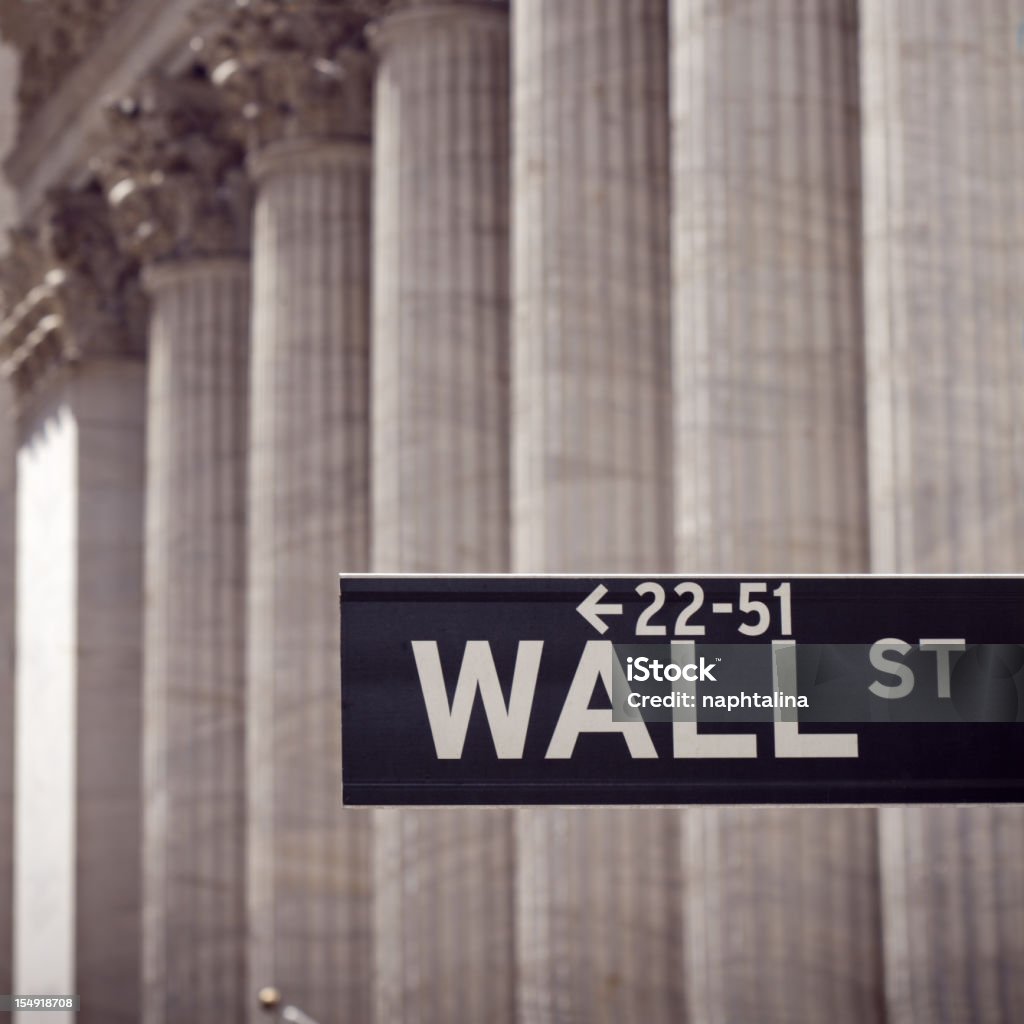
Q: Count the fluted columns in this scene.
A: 6